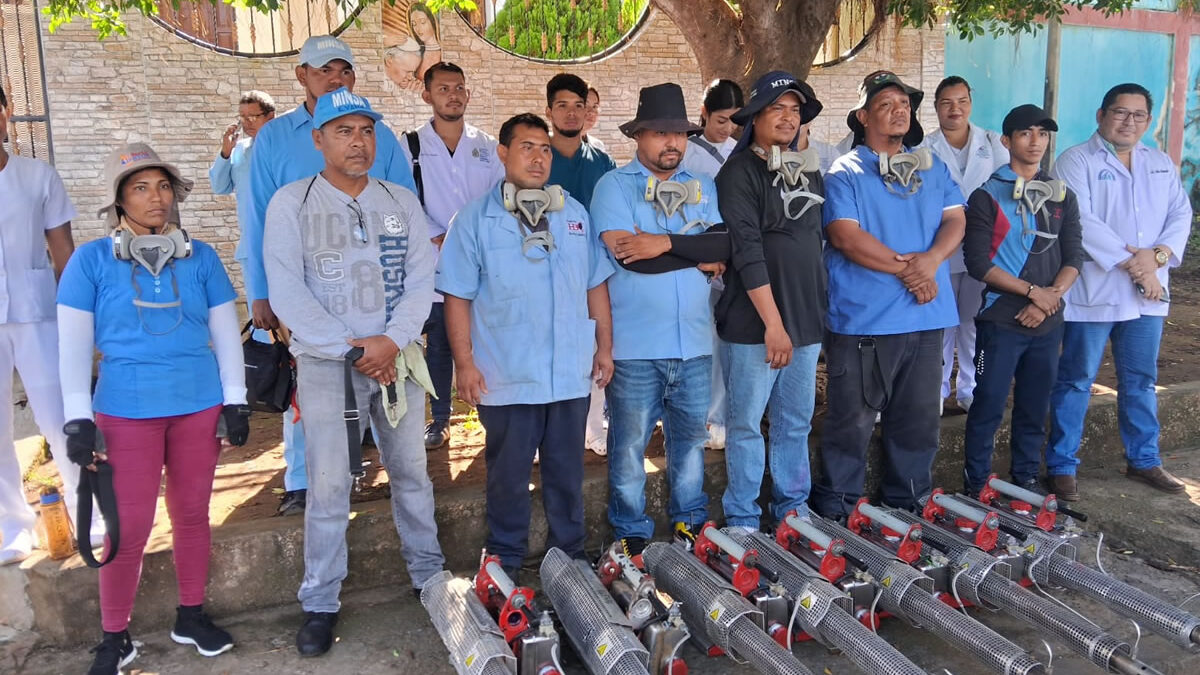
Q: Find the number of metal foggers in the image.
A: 7